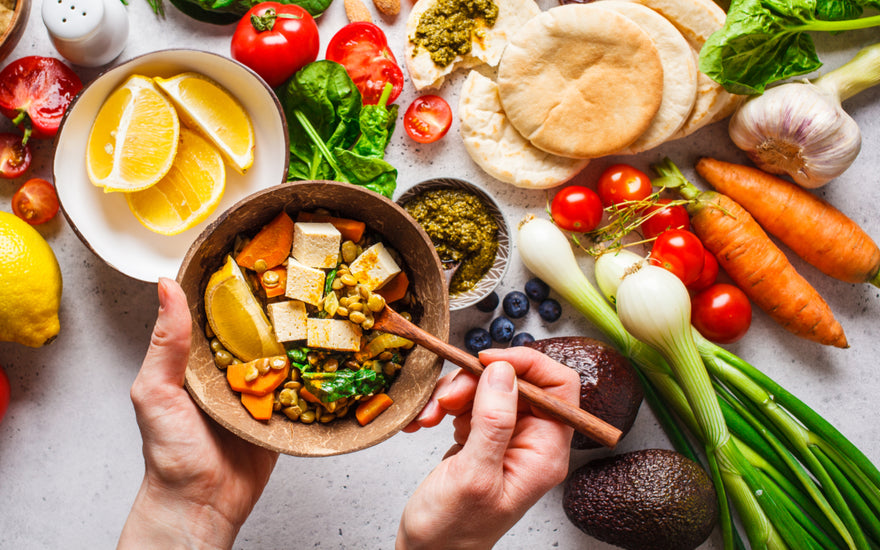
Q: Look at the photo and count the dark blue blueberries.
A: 7